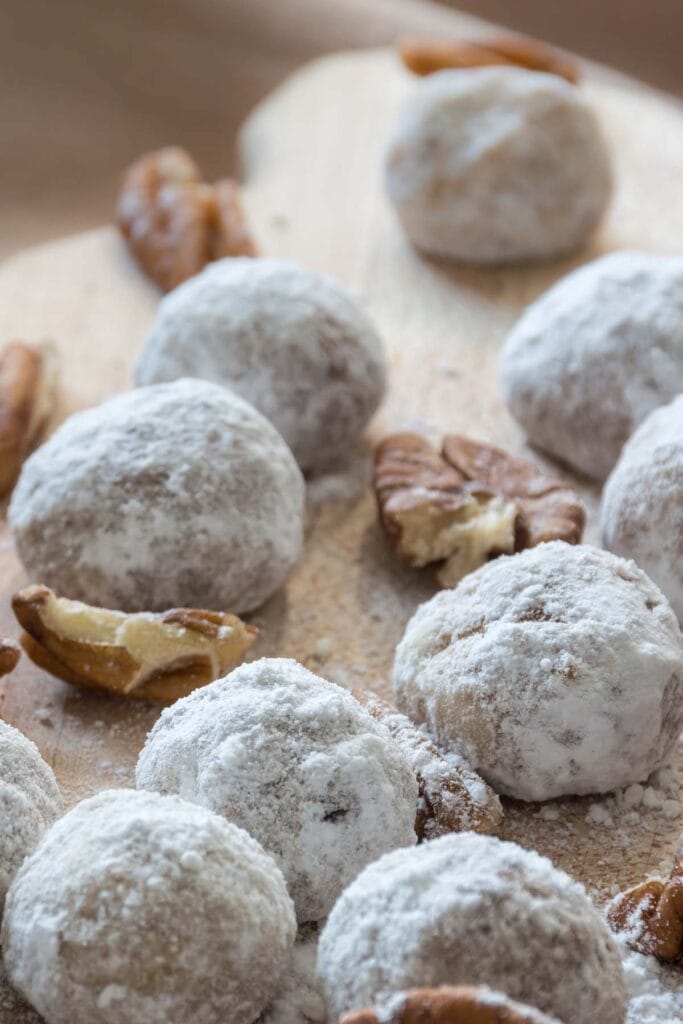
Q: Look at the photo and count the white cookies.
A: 10